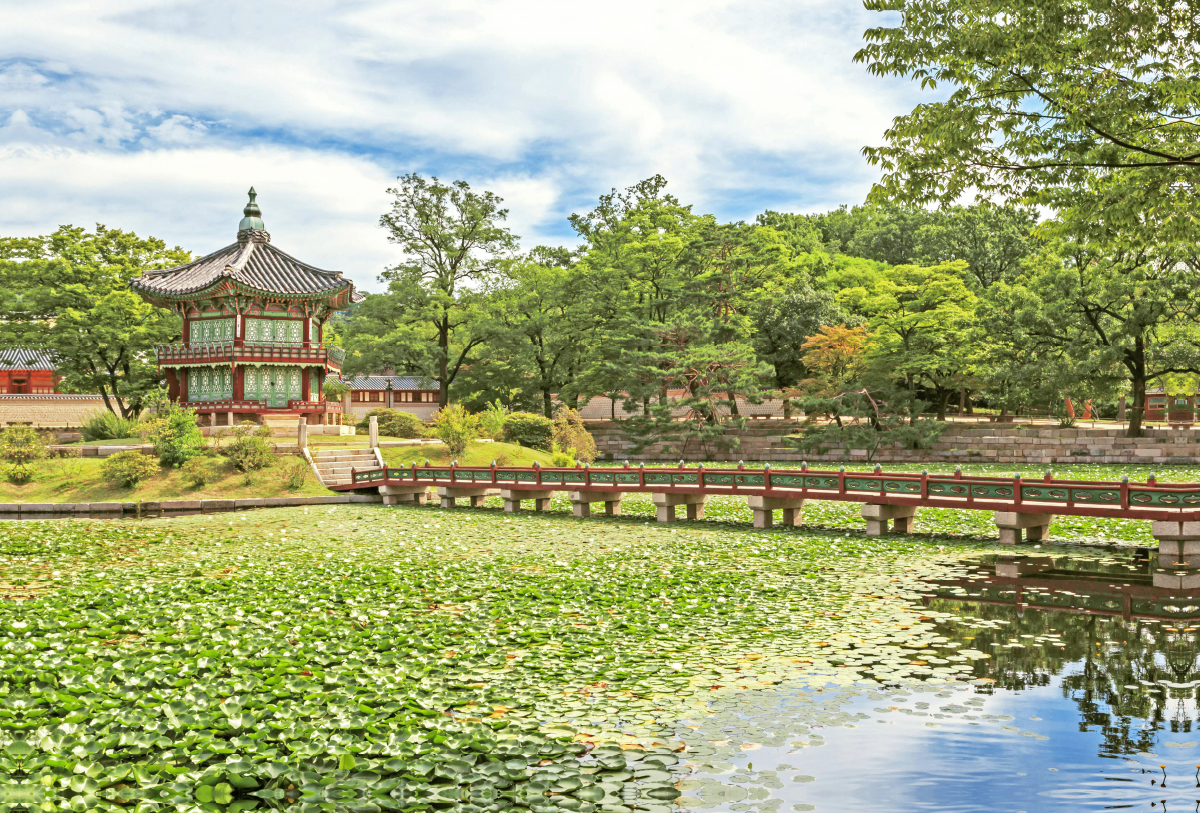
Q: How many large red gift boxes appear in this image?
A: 0